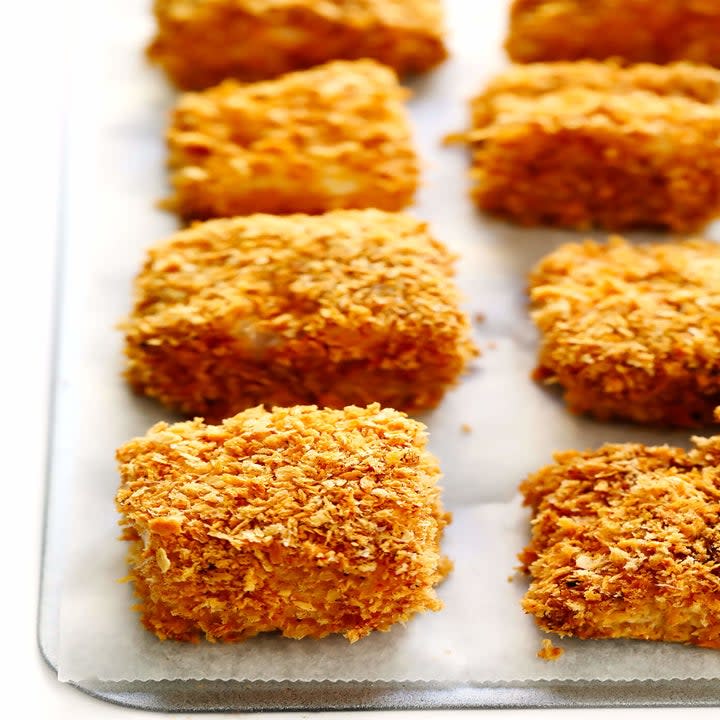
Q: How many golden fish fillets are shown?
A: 8